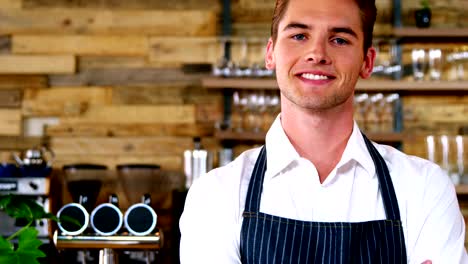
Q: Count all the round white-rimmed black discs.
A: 3